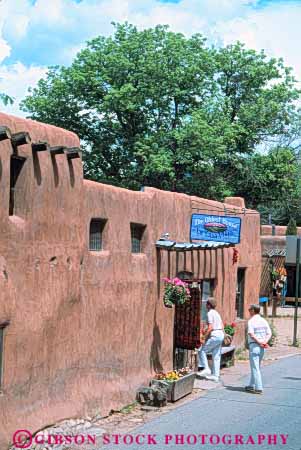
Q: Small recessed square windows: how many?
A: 2